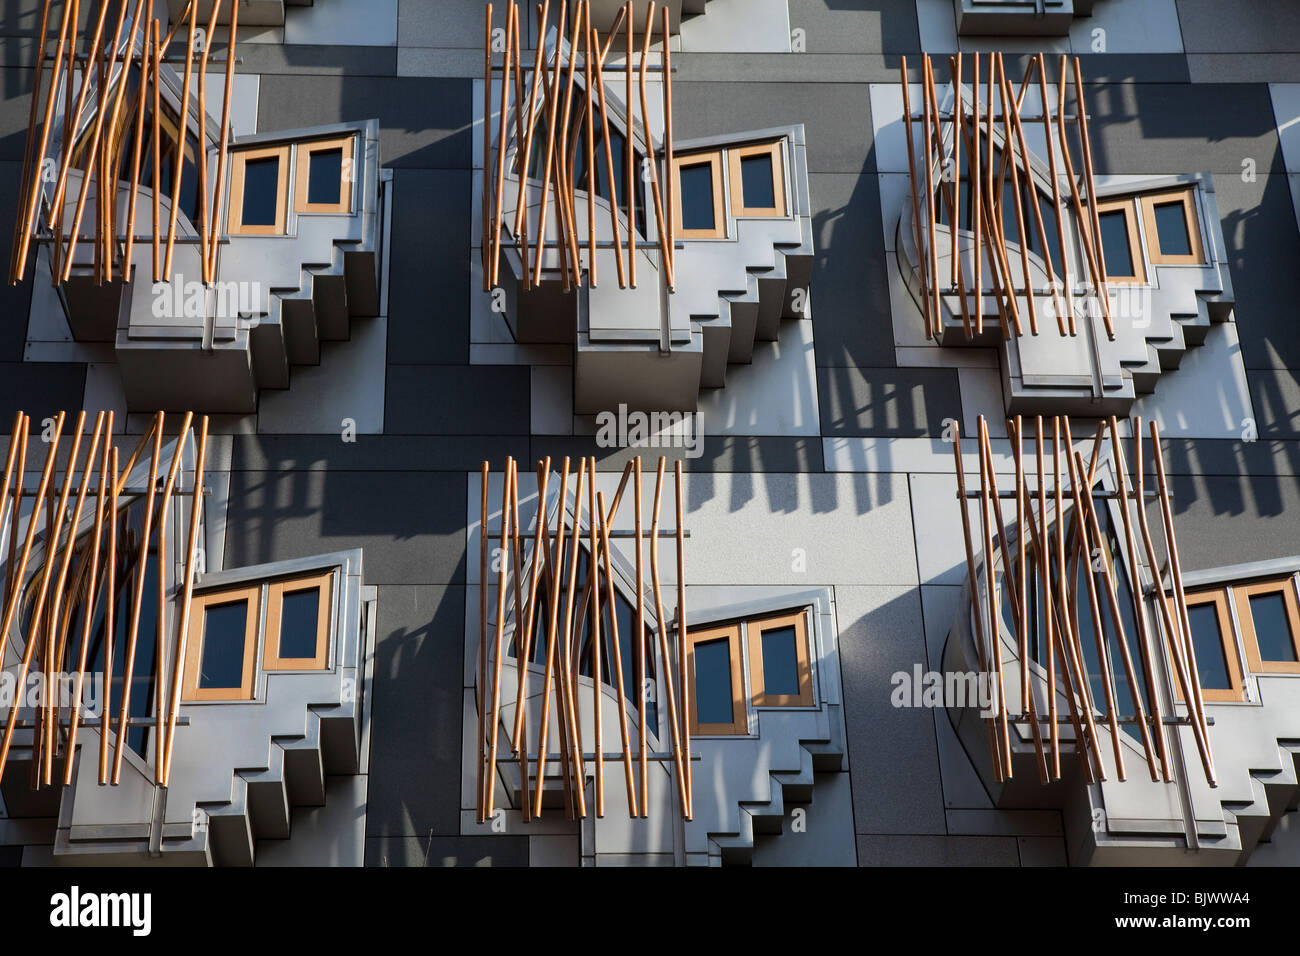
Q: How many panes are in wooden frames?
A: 12